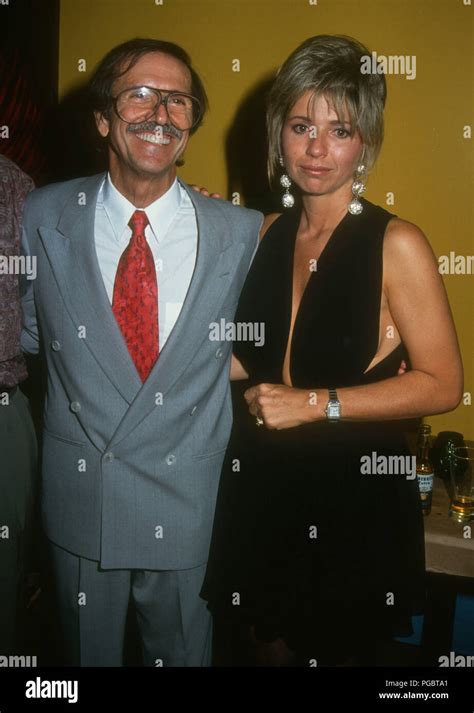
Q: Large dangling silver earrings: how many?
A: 2